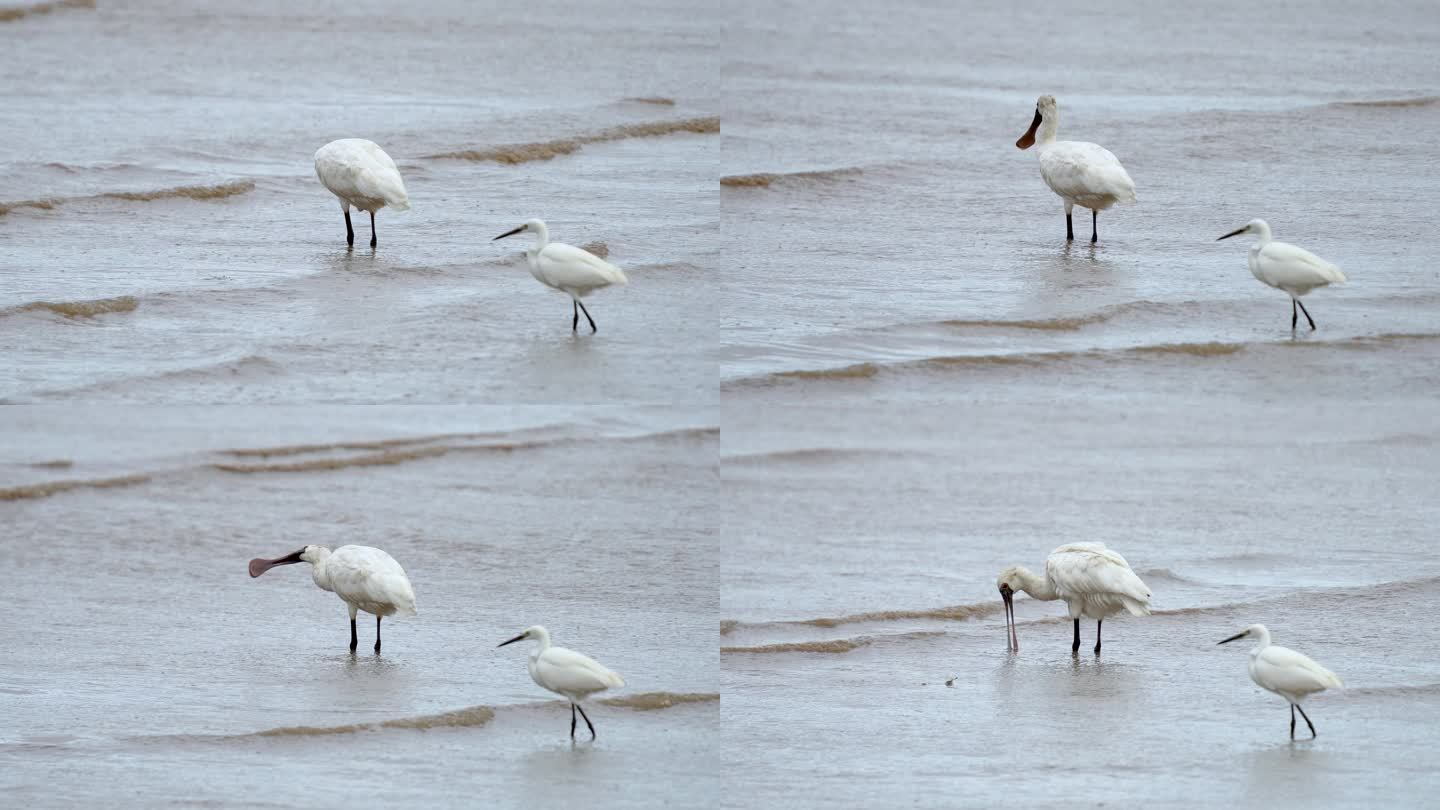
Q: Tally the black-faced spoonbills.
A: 4